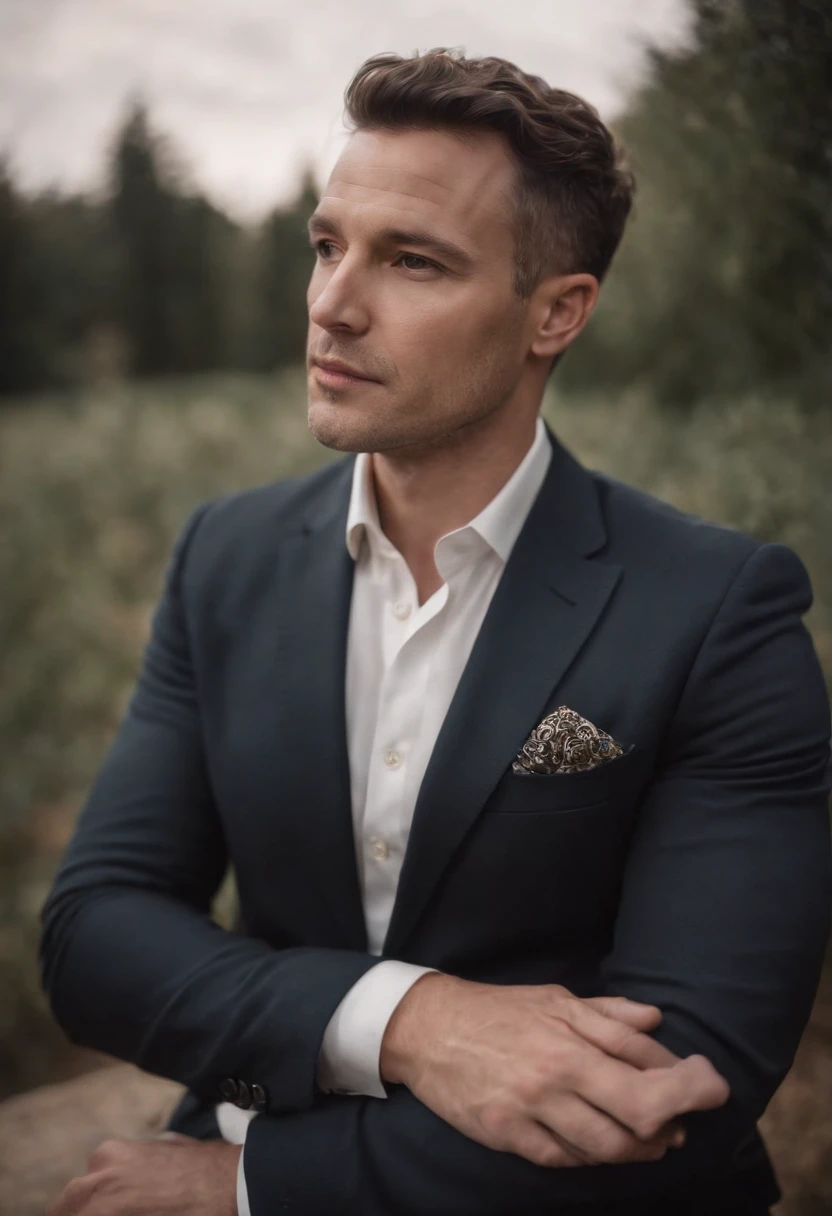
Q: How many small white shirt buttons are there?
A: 3